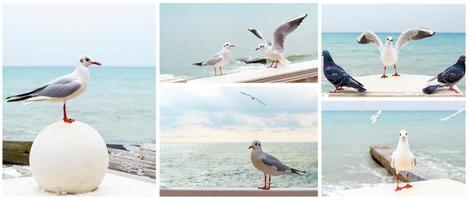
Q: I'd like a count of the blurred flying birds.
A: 3